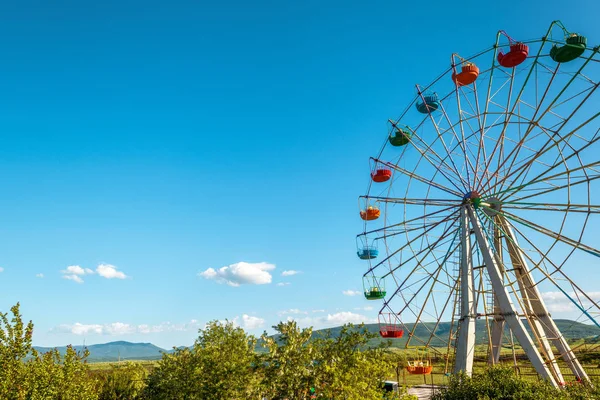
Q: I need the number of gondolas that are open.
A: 11